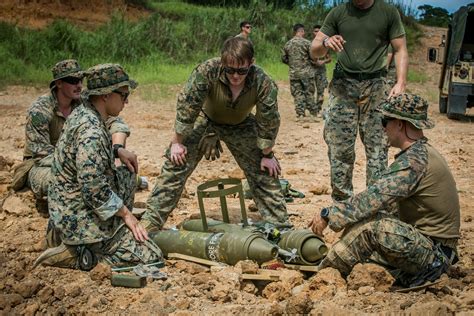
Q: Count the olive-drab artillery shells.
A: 2